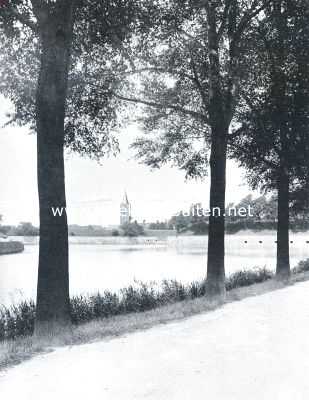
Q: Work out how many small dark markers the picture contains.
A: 5